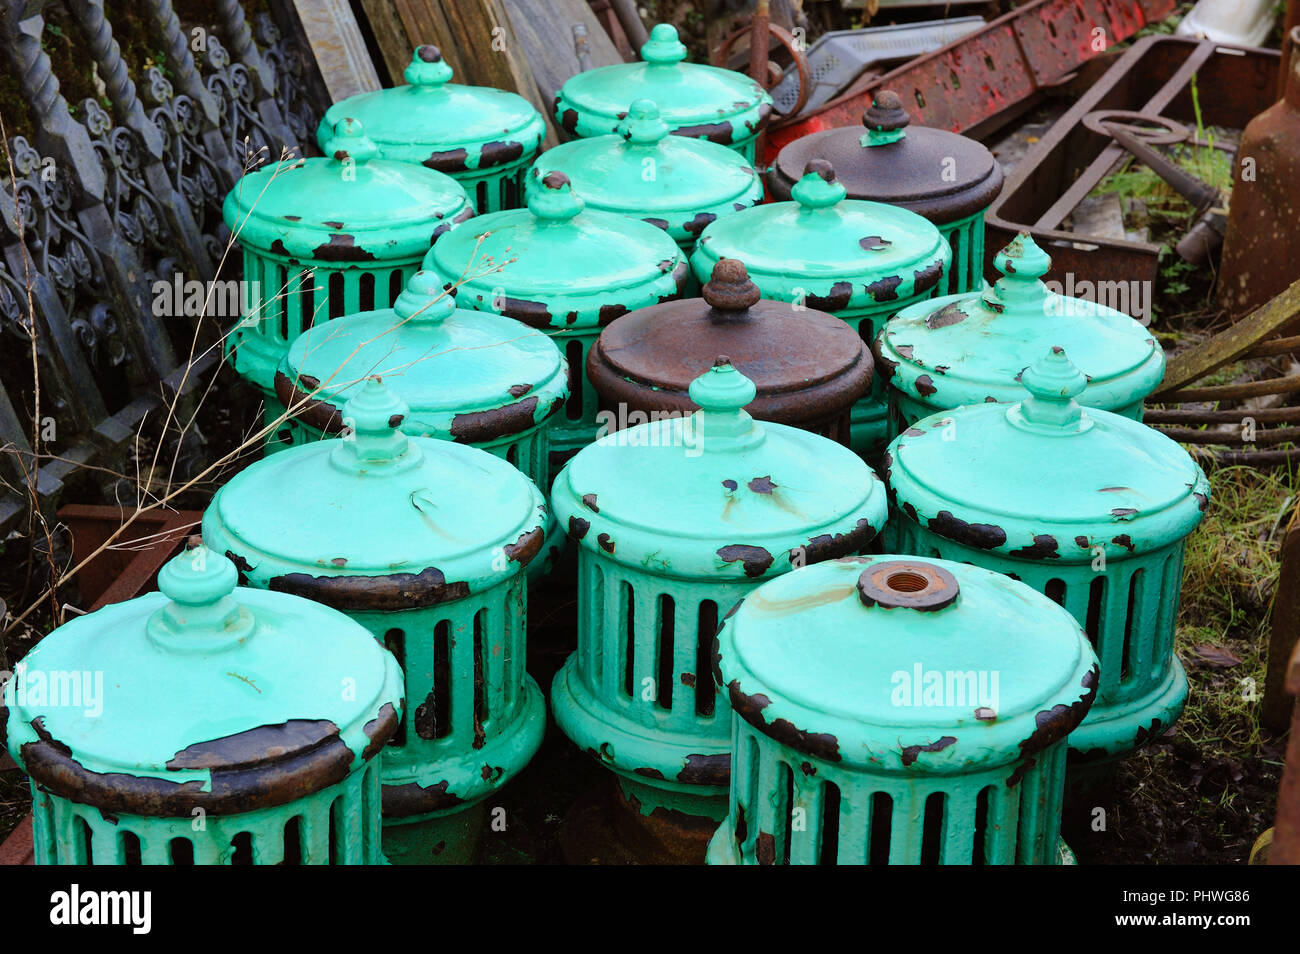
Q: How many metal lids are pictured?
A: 15